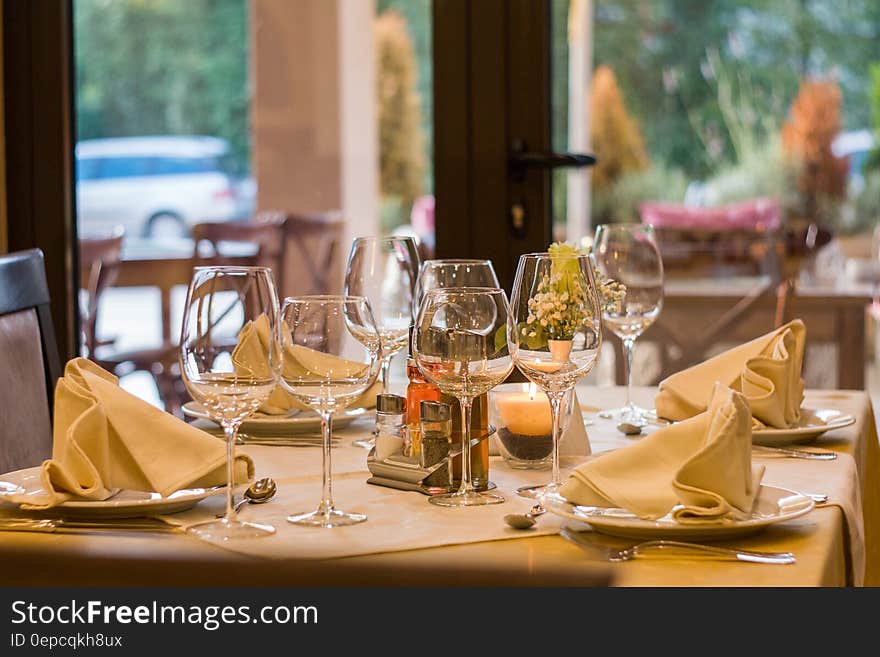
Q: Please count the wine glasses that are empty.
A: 7